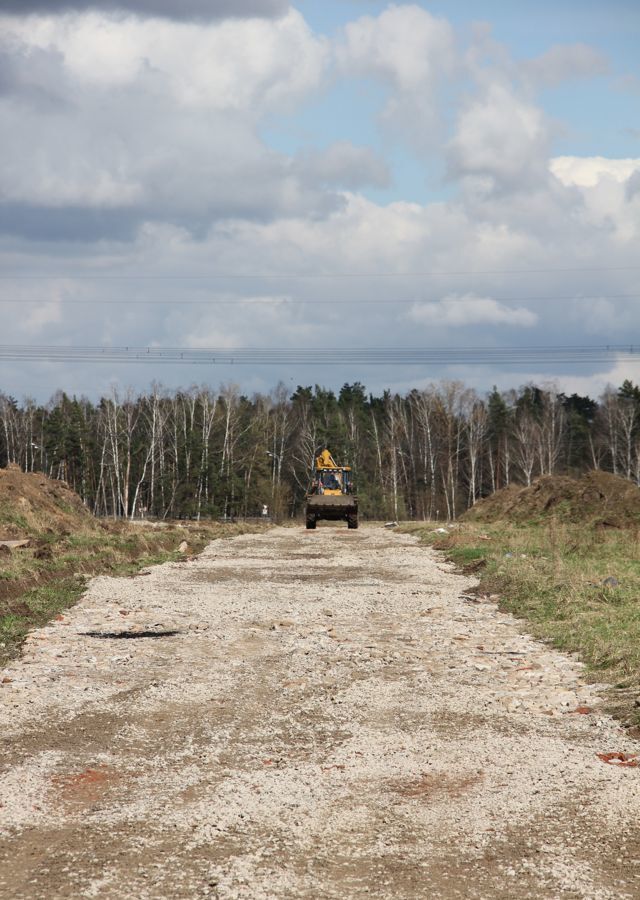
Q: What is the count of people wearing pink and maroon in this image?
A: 0